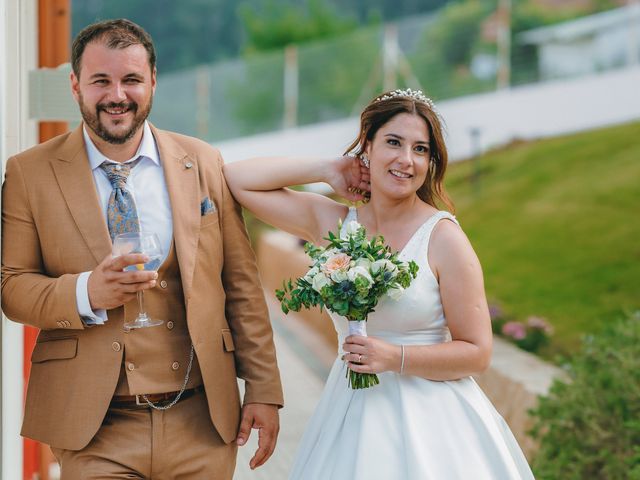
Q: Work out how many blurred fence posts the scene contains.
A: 4